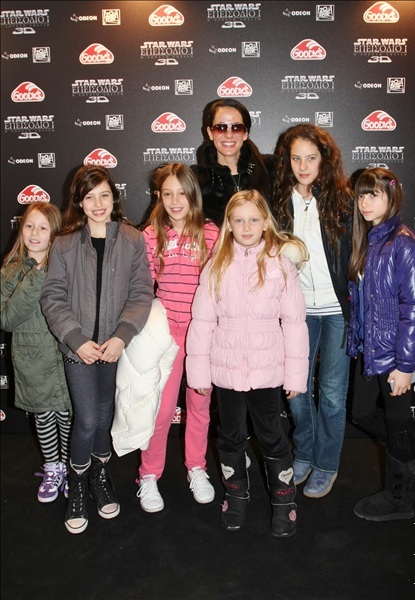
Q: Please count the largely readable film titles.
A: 9